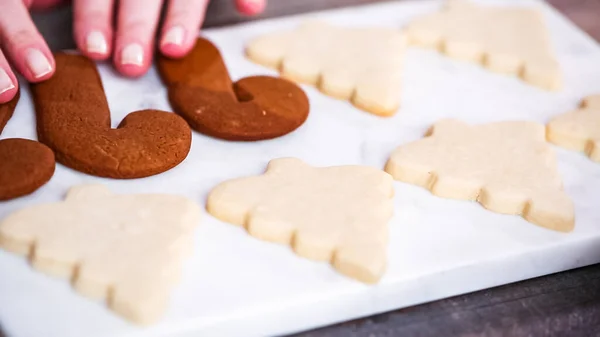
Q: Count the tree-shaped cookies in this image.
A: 6